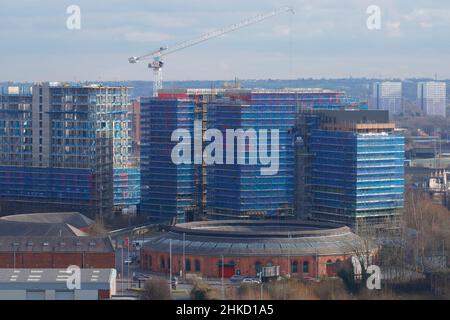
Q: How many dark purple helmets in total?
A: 0